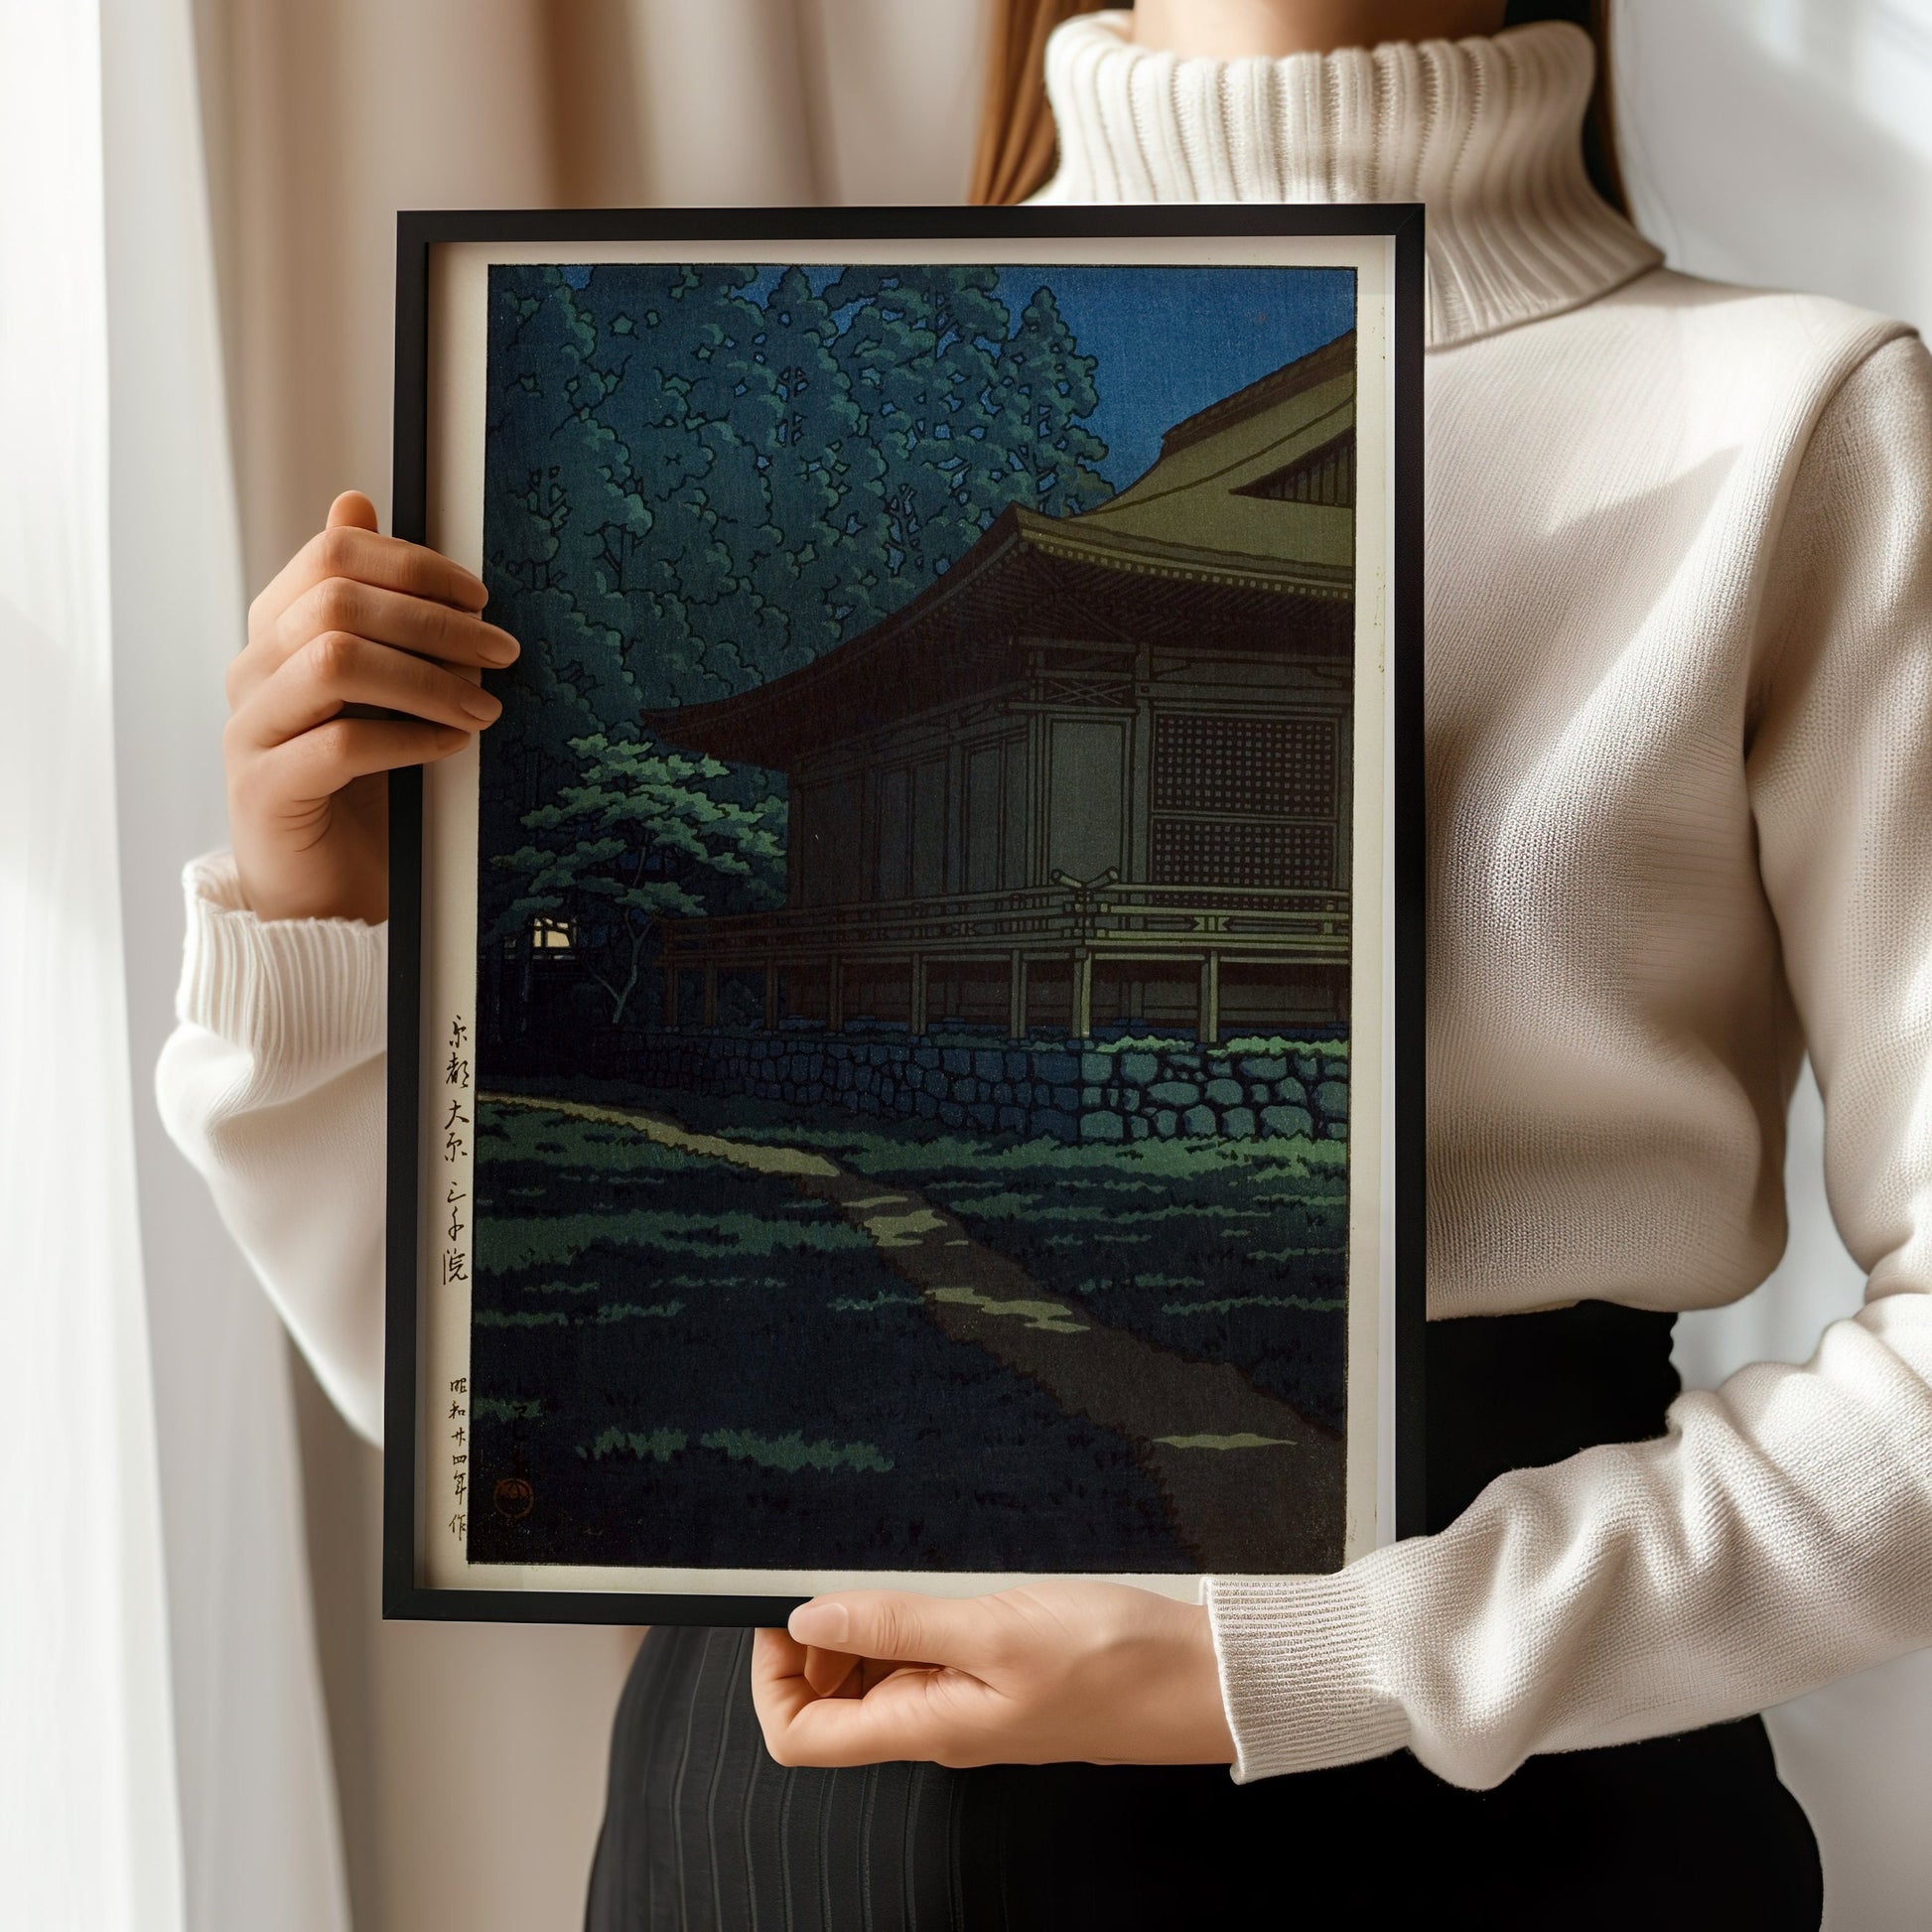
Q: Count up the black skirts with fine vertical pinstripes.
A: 1